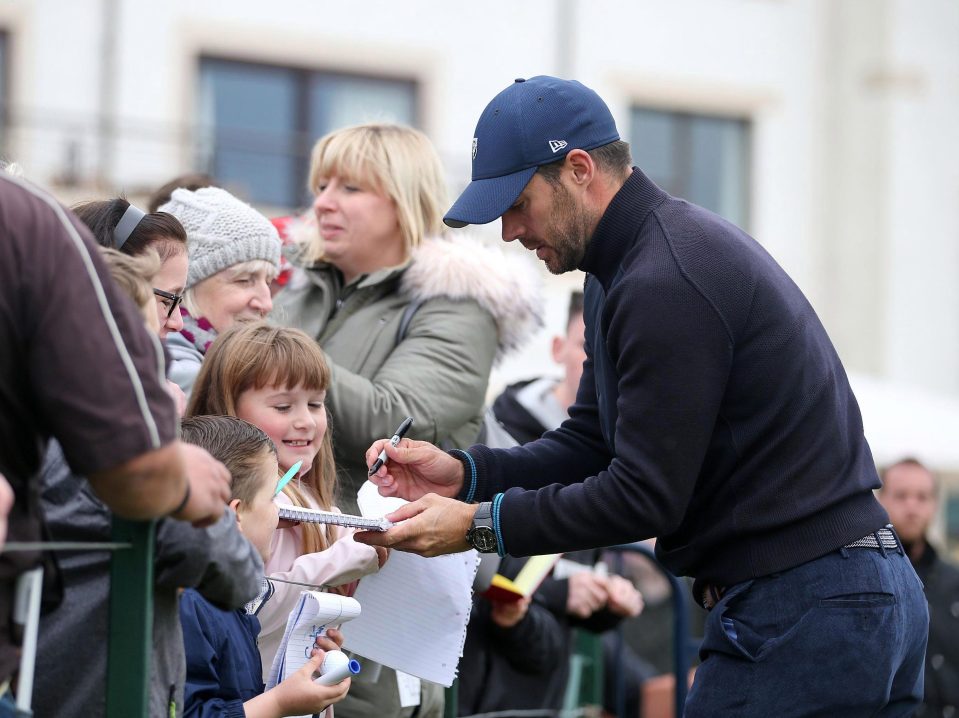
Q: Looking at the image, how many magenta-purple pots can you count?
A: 0